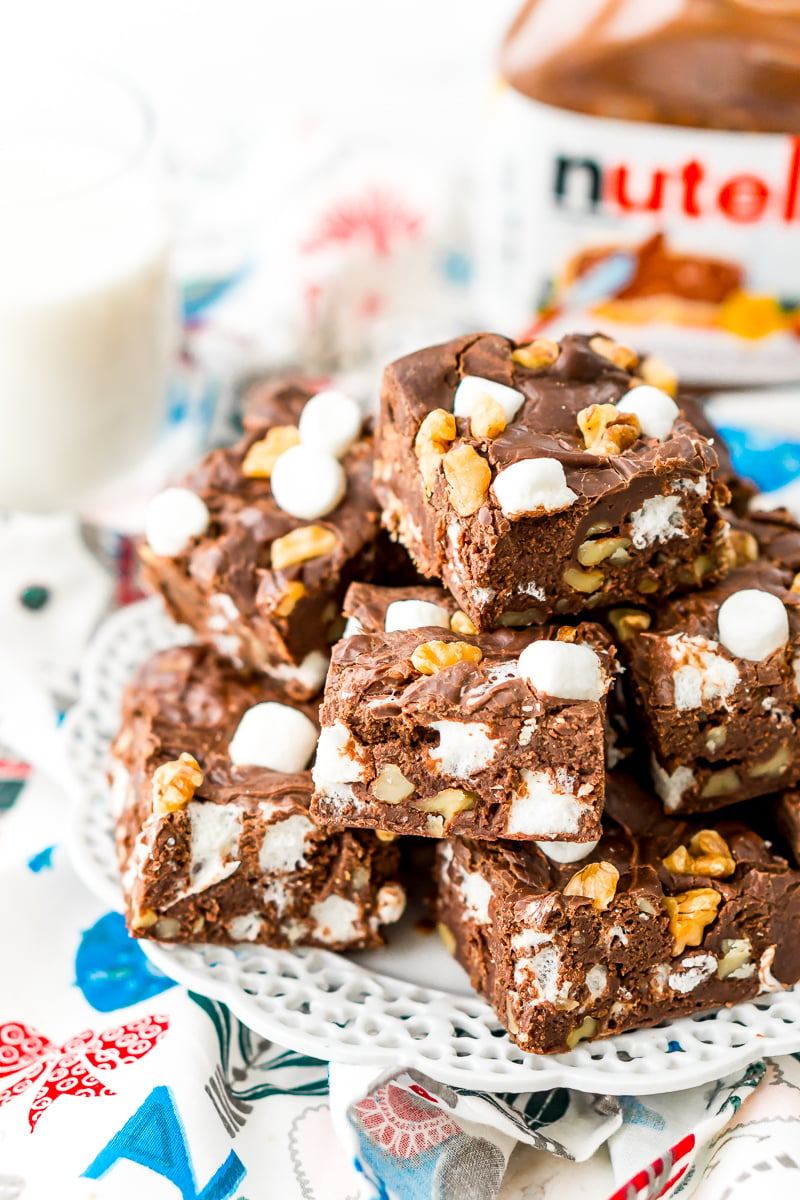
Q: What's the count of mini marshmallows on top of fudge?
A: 11